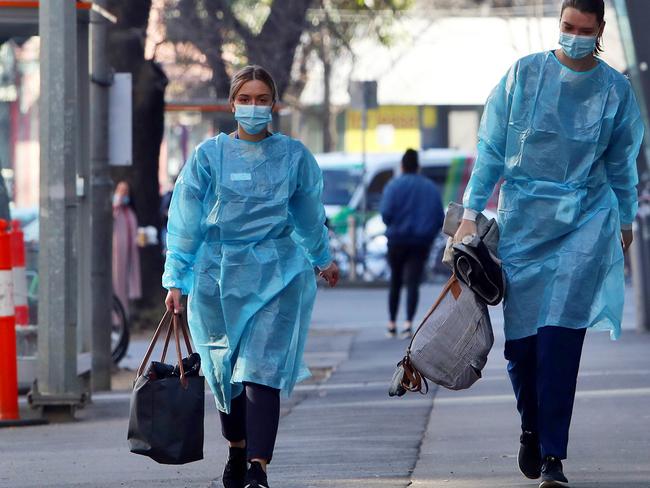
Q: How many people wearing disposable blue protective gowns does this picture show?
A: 2